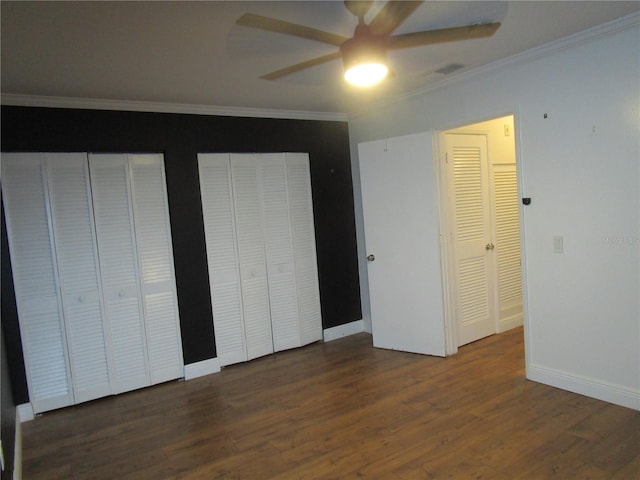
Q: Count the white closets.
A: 2